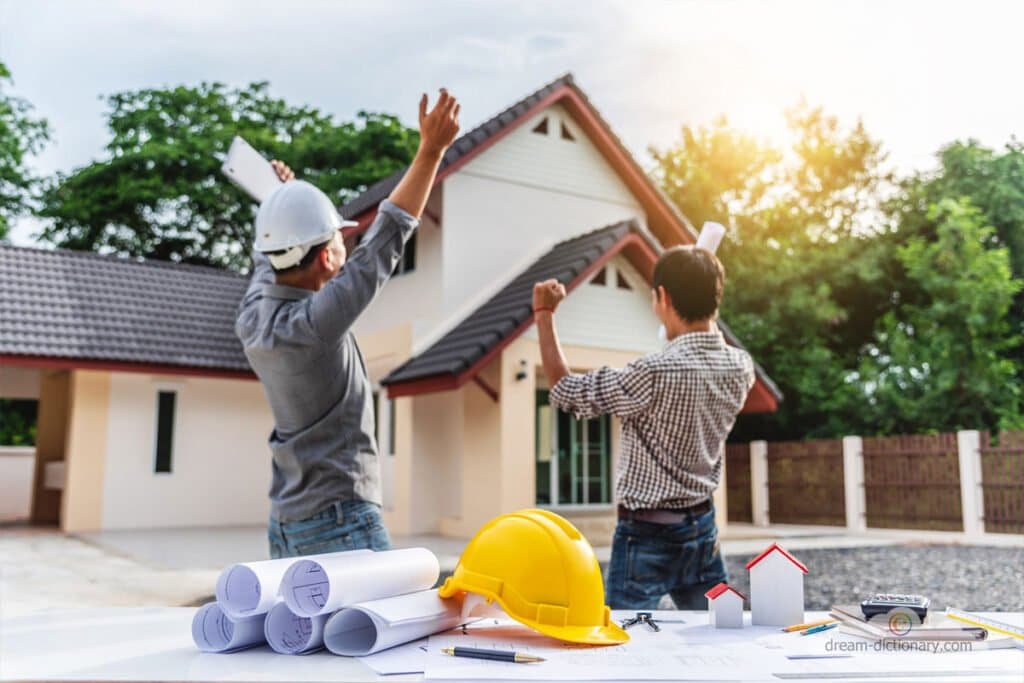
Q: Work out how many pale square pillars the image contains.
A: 3